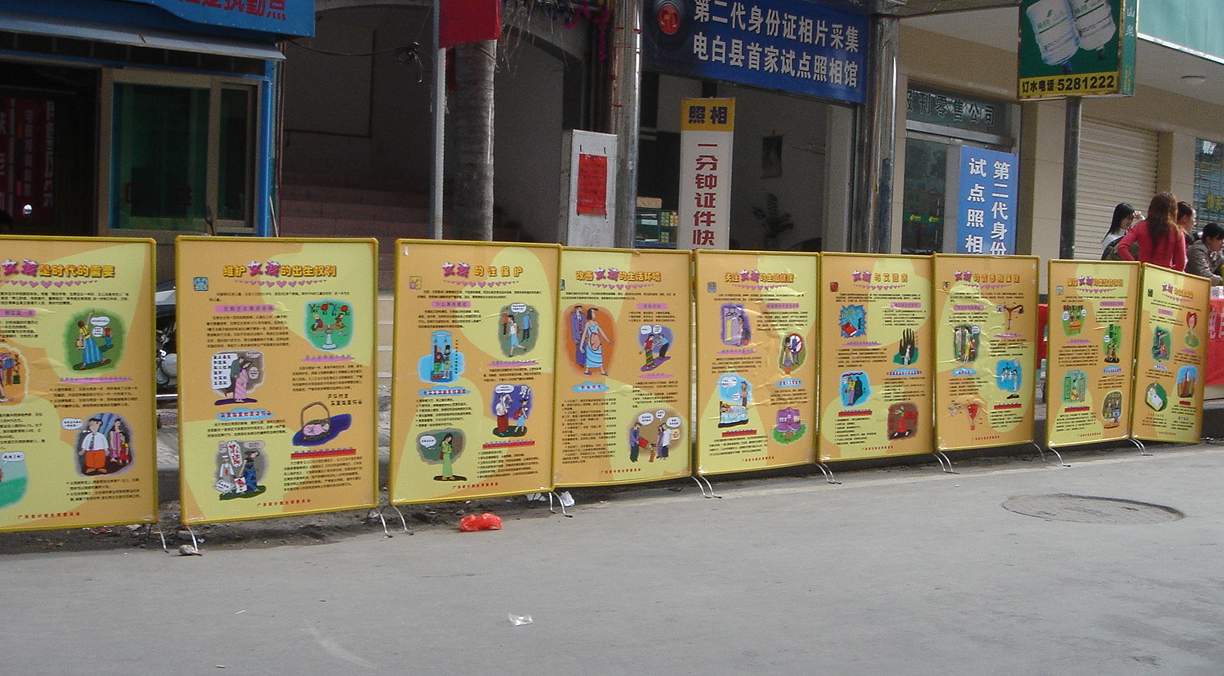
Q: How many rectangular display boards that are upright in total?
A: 9